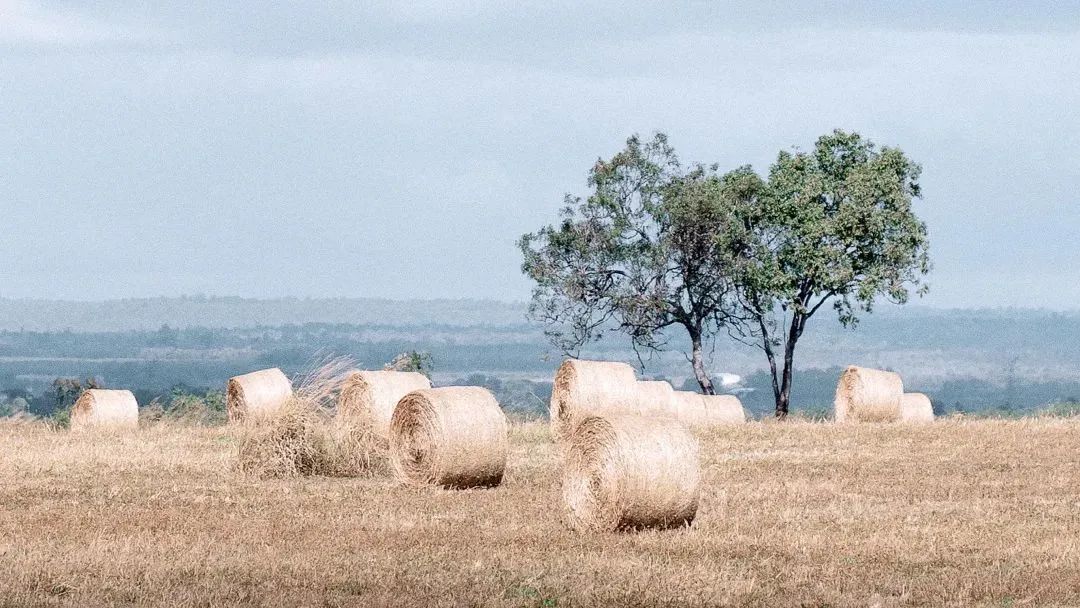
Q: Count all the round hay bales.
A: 11